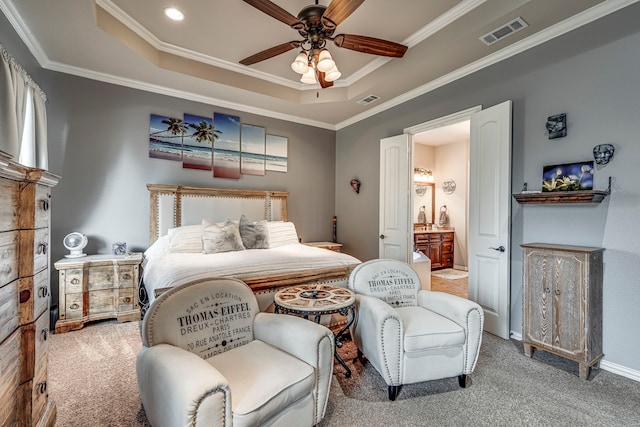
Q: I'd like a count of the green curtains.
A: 0